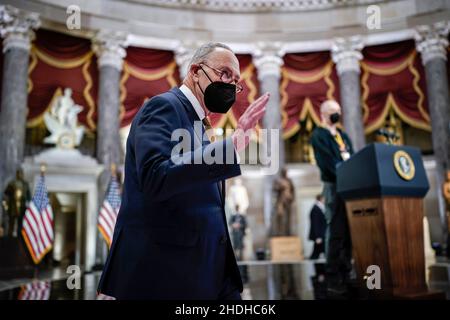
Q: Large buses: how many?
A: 0